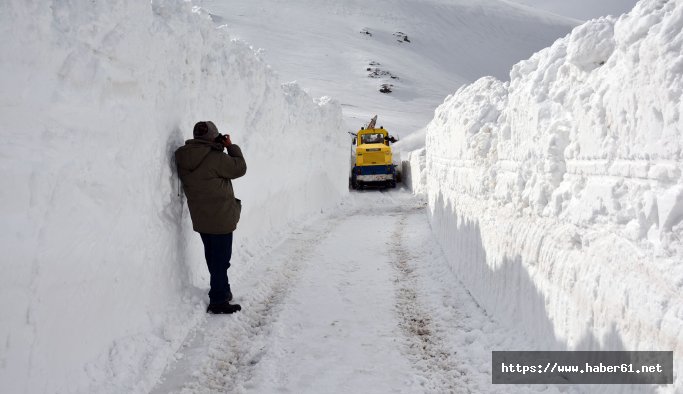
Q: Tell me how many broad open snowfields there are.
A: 1